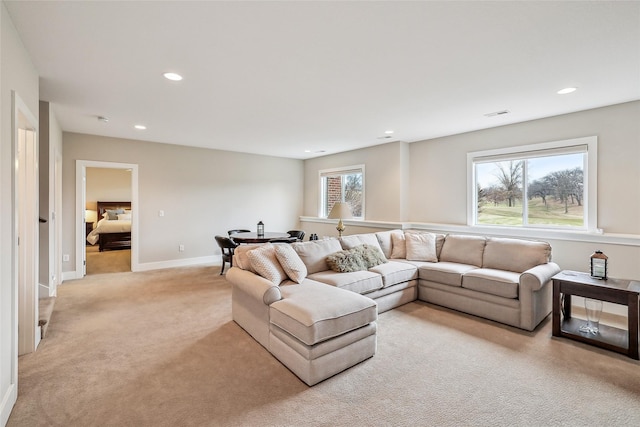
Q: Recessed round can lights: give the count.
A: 5